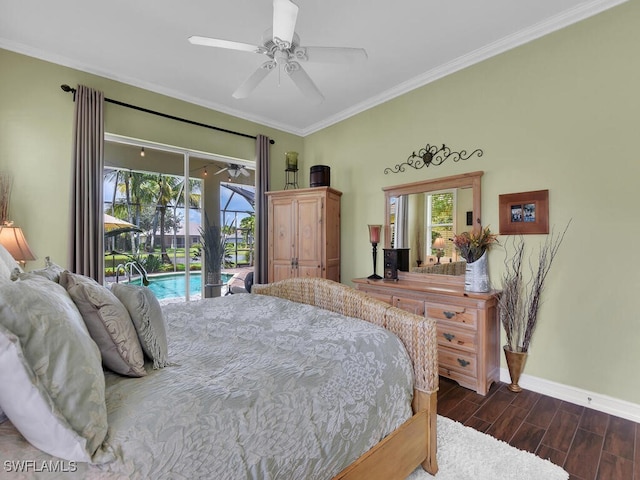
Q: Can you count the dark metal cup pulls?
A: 3